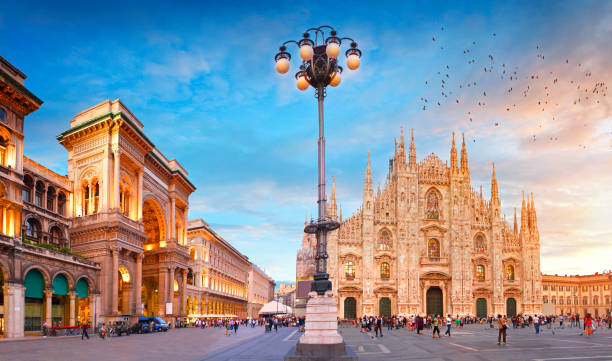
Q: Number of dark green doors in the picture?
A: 5